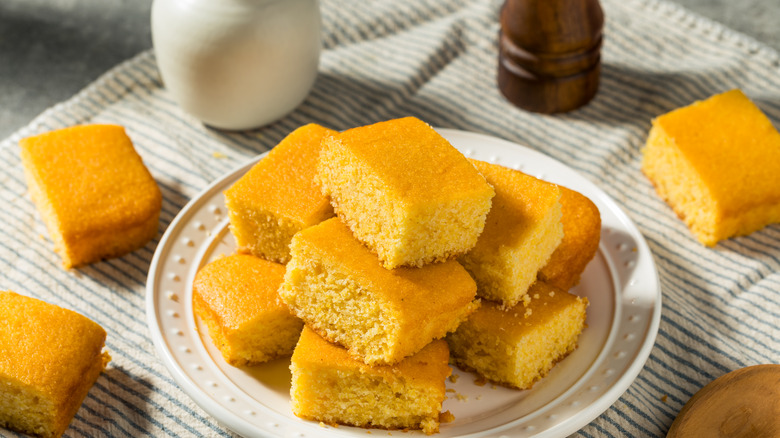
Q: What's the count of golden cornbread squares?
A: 11